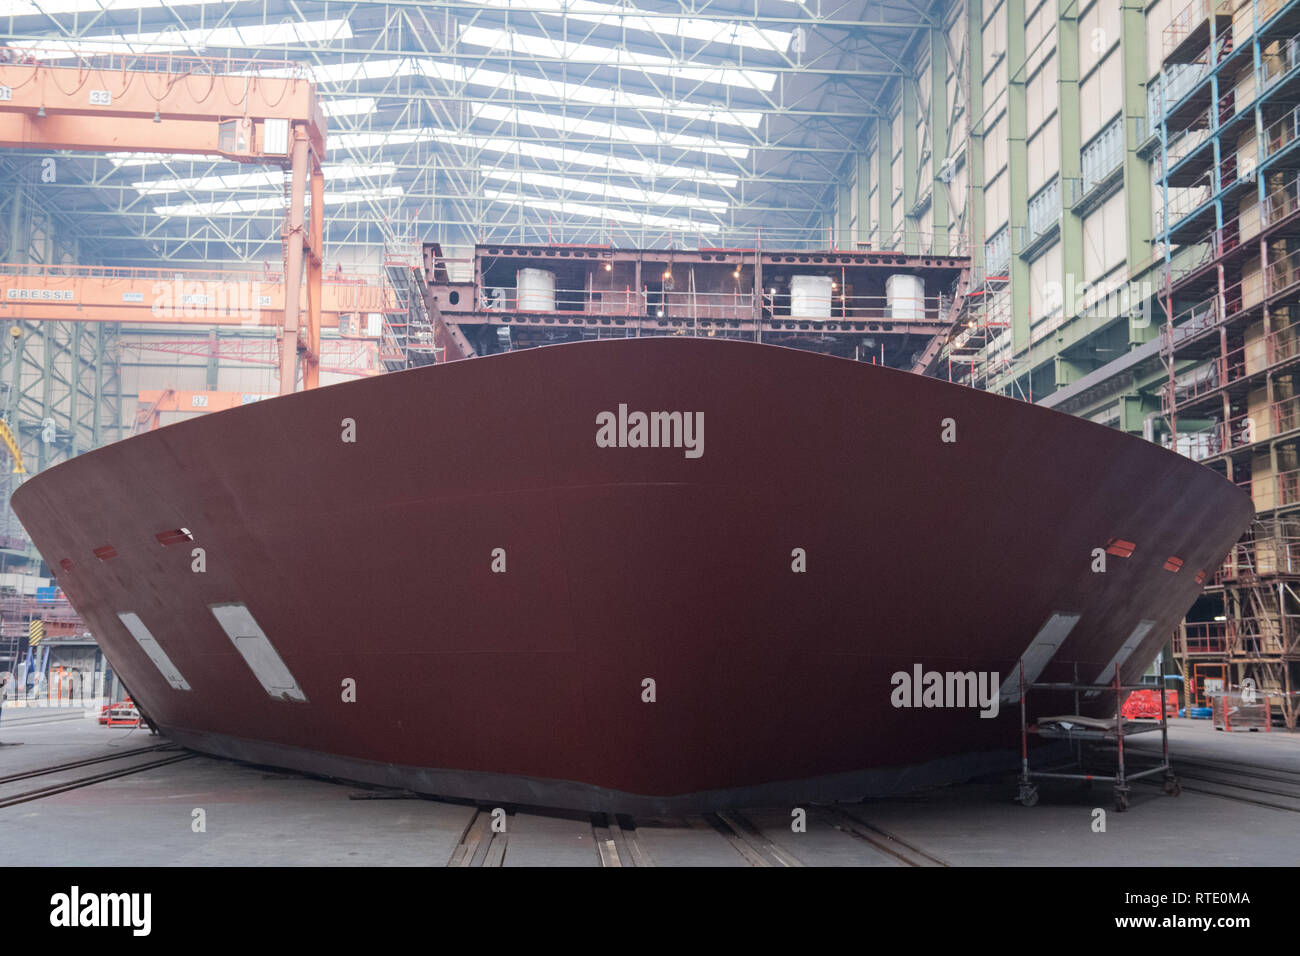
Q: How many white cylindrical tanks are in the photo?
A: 3